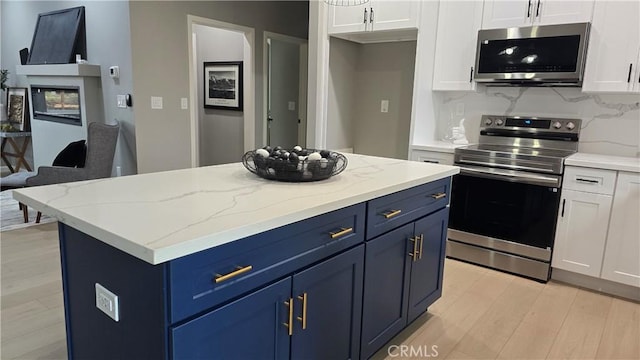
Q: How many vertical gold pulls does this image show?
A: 4